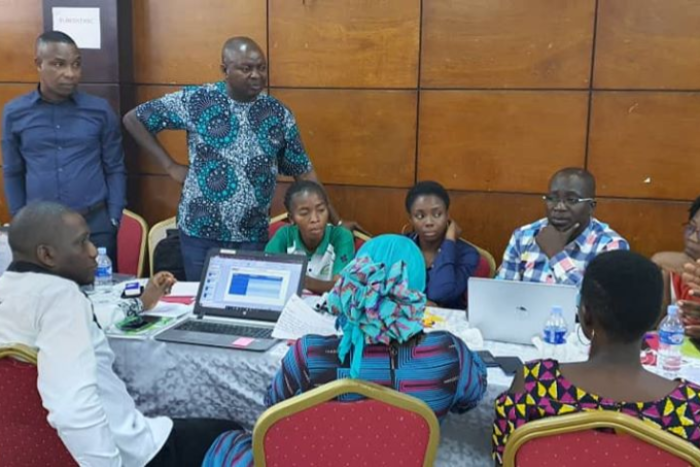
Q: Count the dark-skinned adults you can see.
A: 9